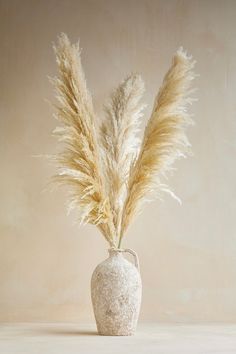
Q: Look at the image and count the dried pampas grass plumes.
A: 3